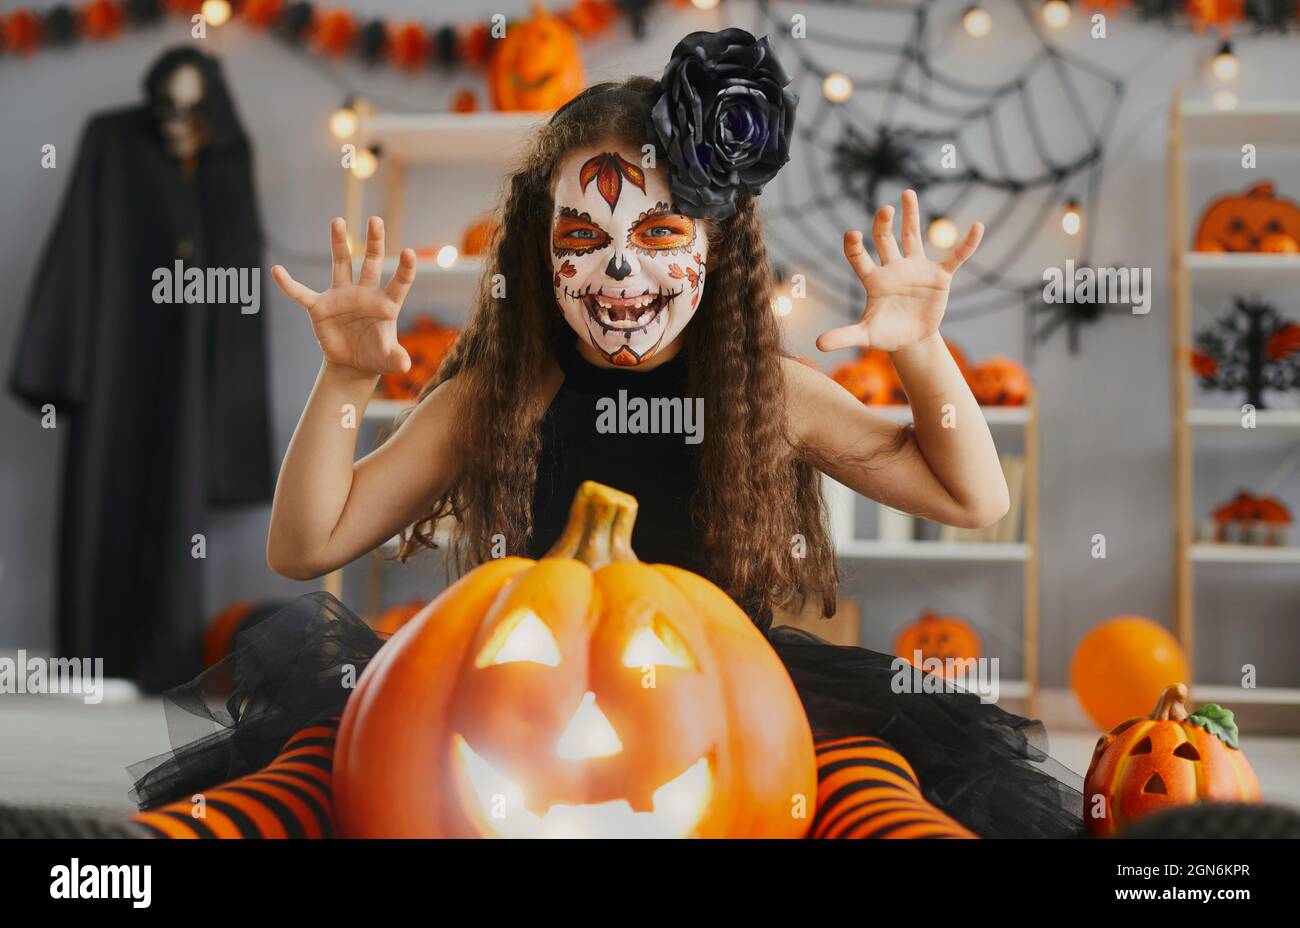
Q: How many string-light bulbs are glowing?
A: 12